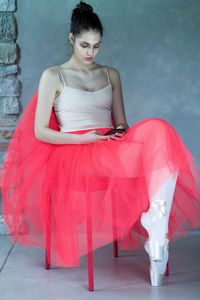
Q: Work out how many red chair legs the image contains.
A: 4